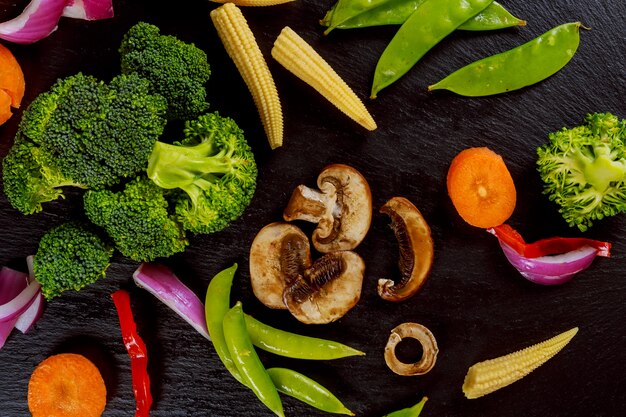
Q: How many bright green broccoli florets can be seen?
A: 6